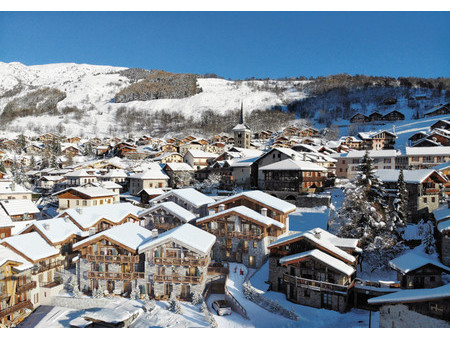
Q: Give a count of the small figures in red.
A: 2